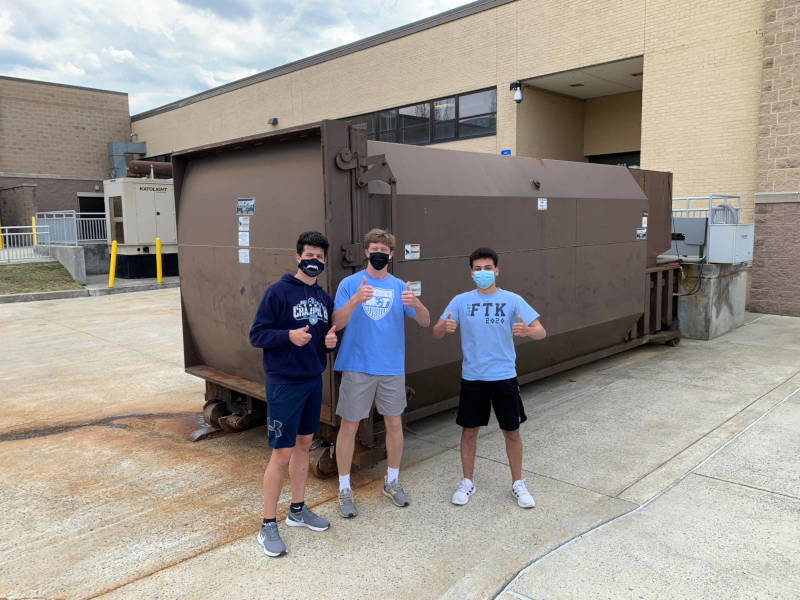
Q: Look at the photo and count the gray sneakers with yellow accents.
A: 2